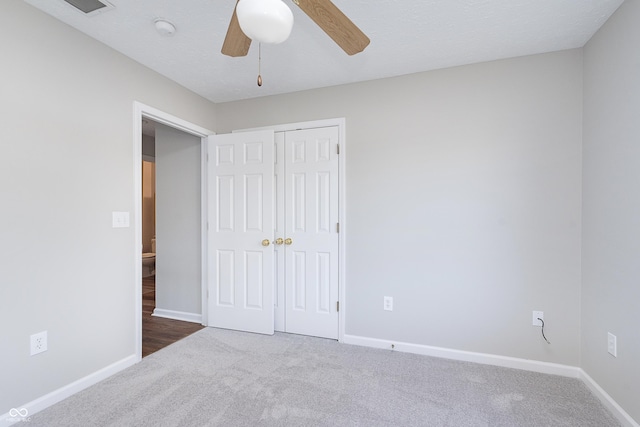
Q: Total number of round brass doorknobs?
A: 3